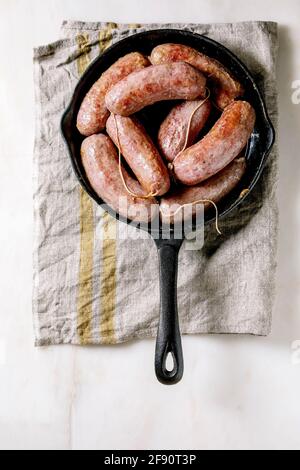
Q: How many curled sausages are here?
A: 8